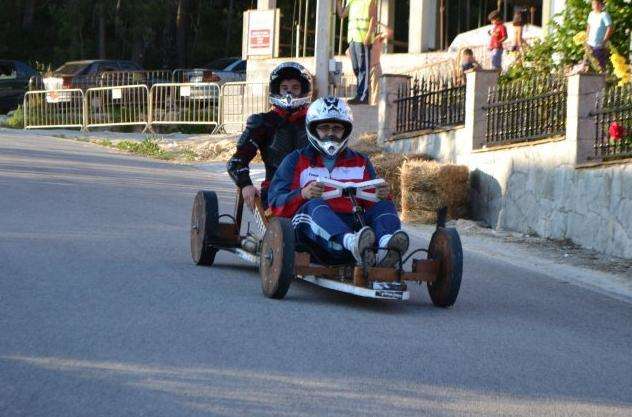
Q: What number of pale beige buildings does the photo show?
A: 1